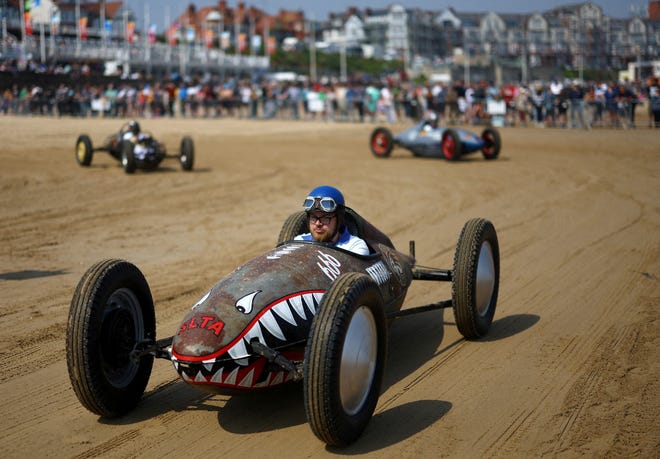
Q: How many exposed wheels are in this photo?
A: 10